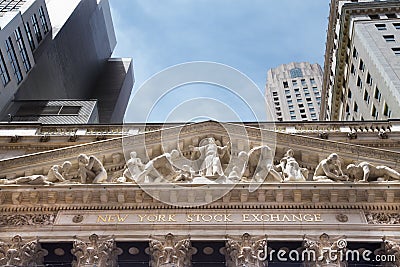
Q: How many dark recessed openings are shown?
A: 5